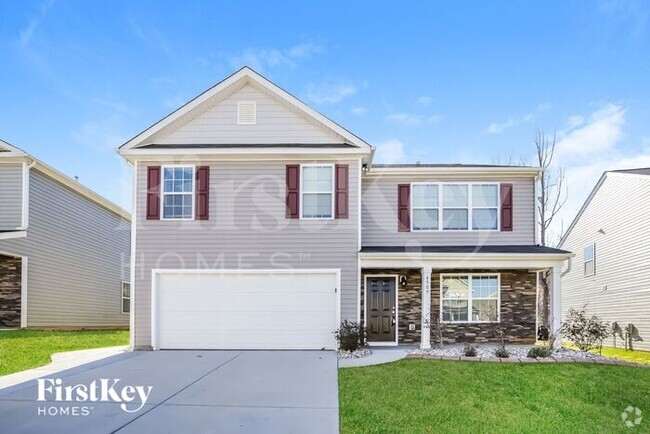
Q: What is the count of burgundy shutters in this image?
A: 6